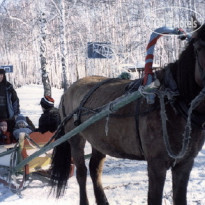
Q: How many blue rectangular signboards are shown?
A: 2